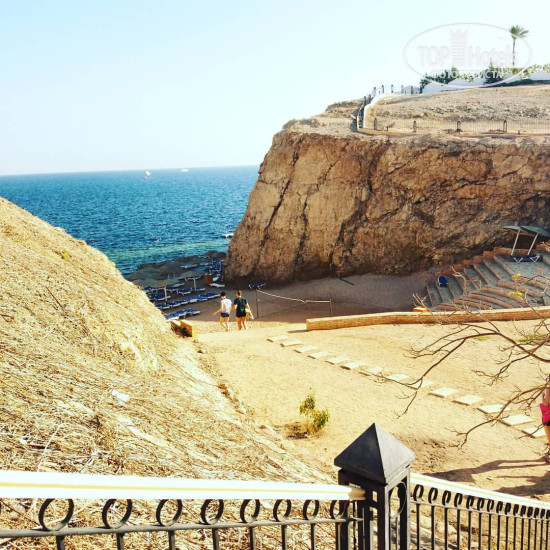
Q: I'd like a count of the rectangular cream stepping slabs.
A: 14